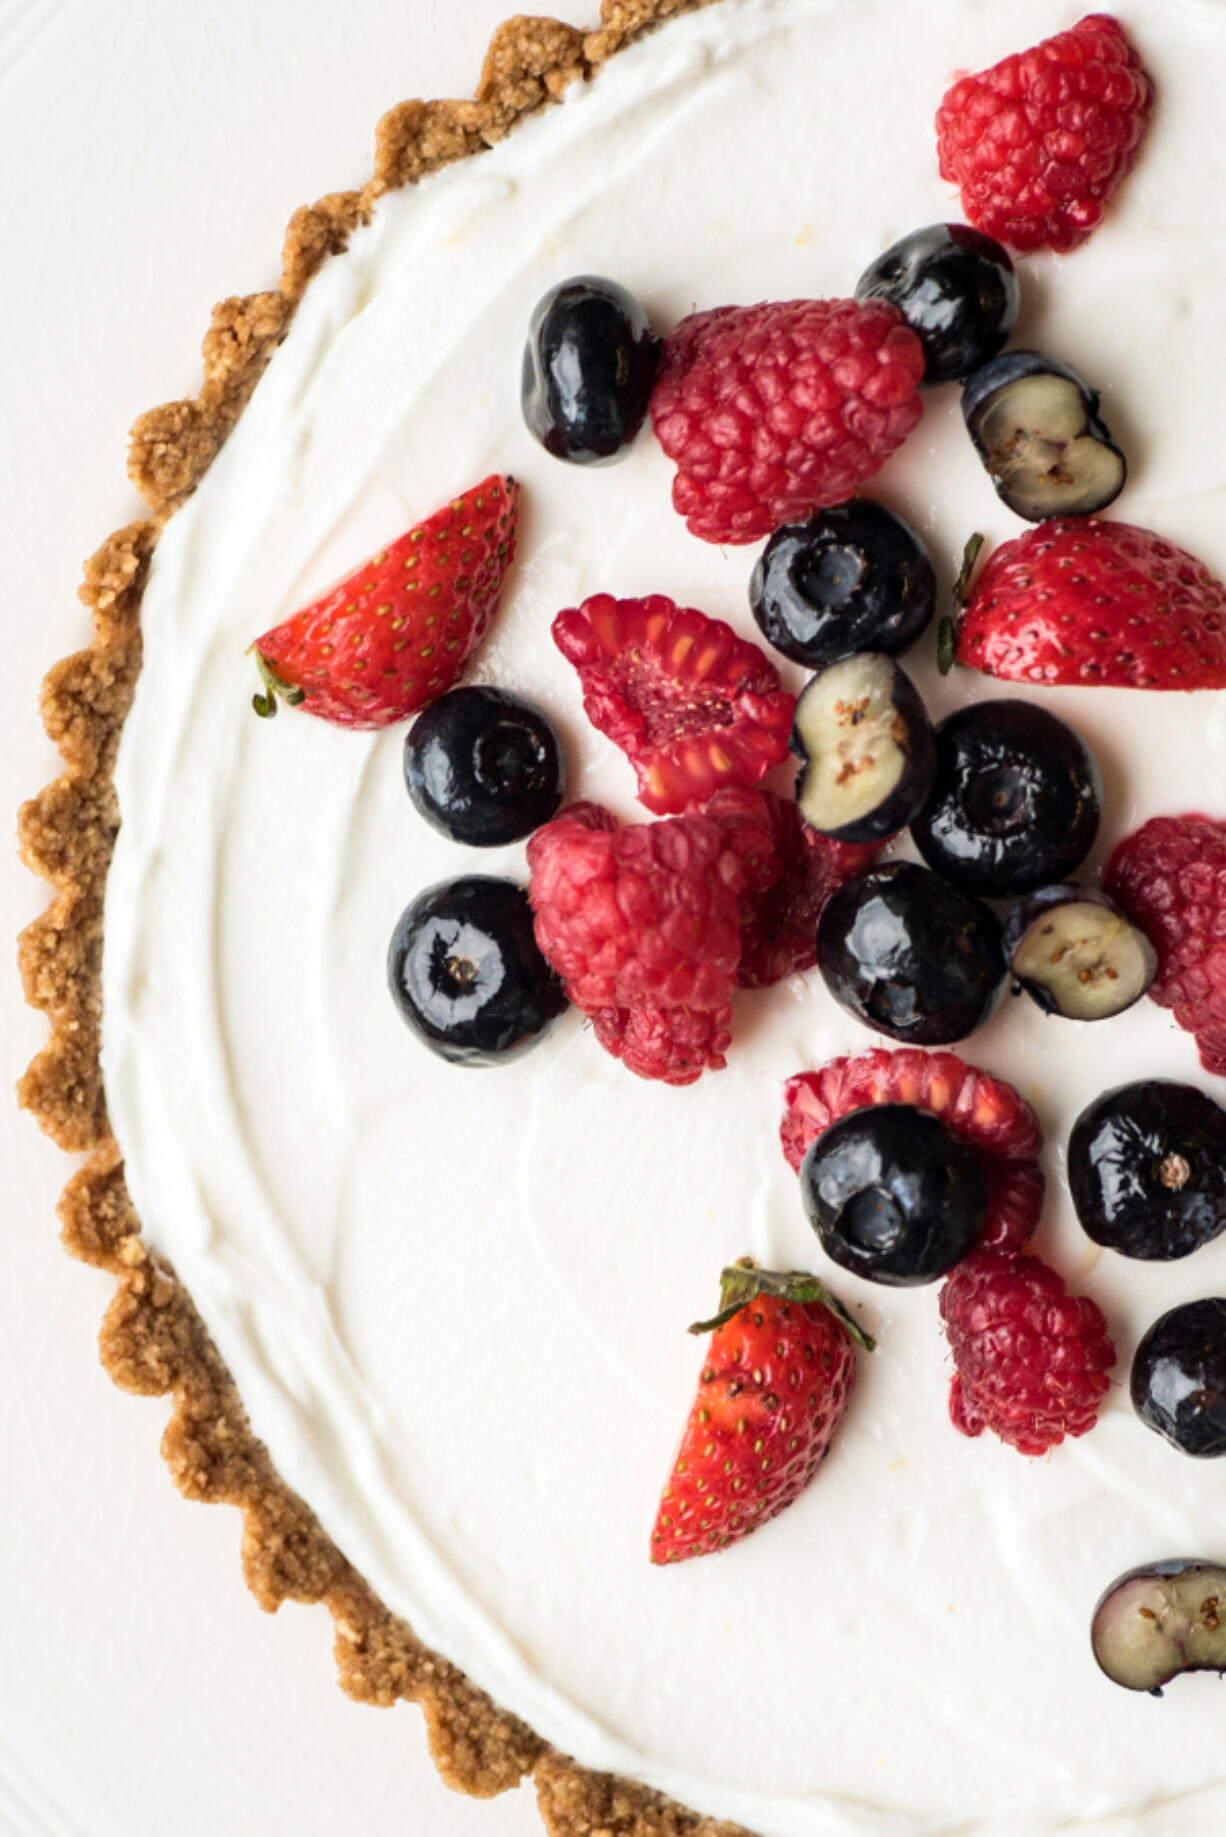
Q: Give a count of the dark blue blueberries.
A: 10